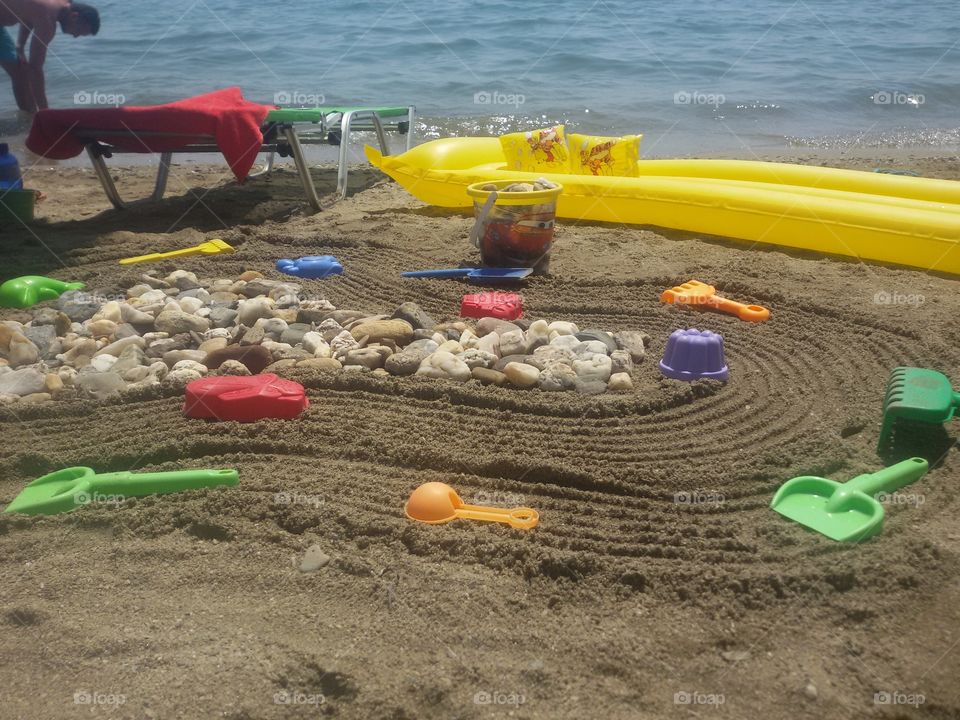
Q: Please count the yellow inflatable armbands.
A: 2